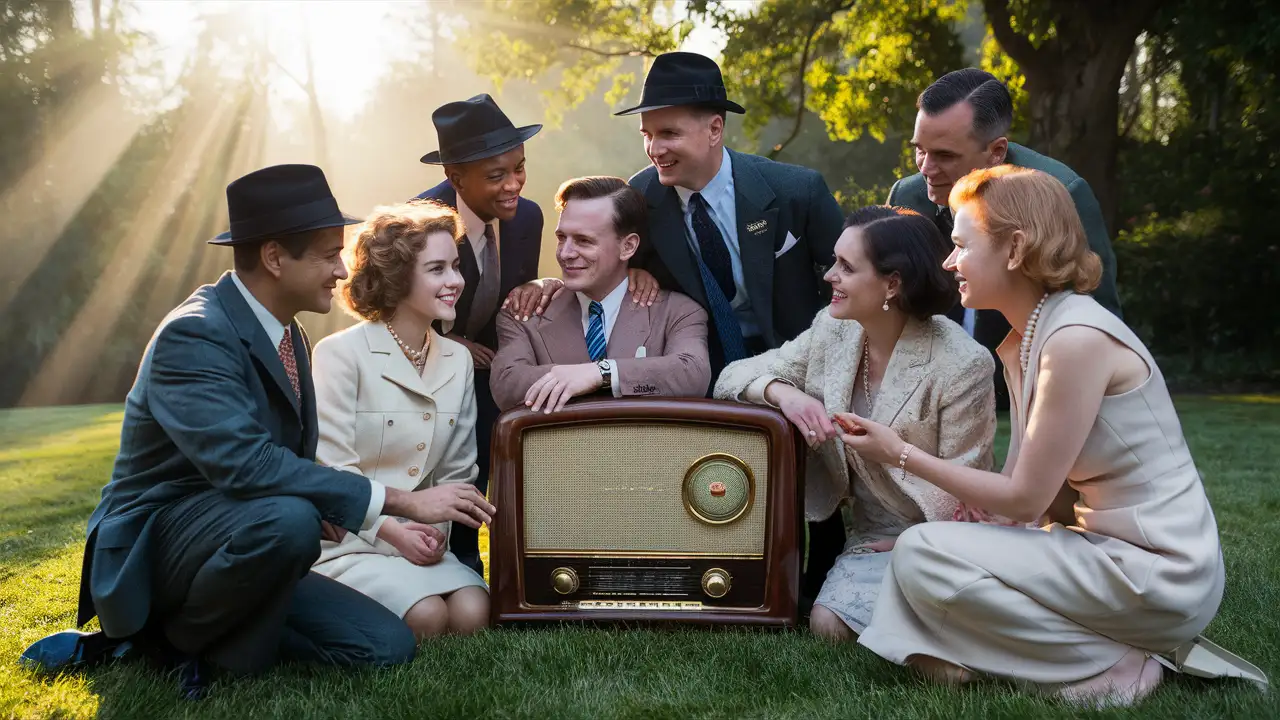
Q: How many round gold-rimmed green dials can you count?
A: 1